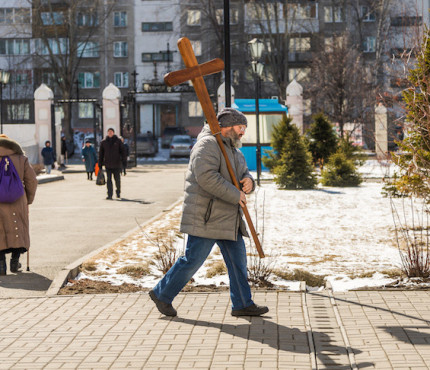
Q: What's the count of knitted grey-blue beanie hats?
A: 1